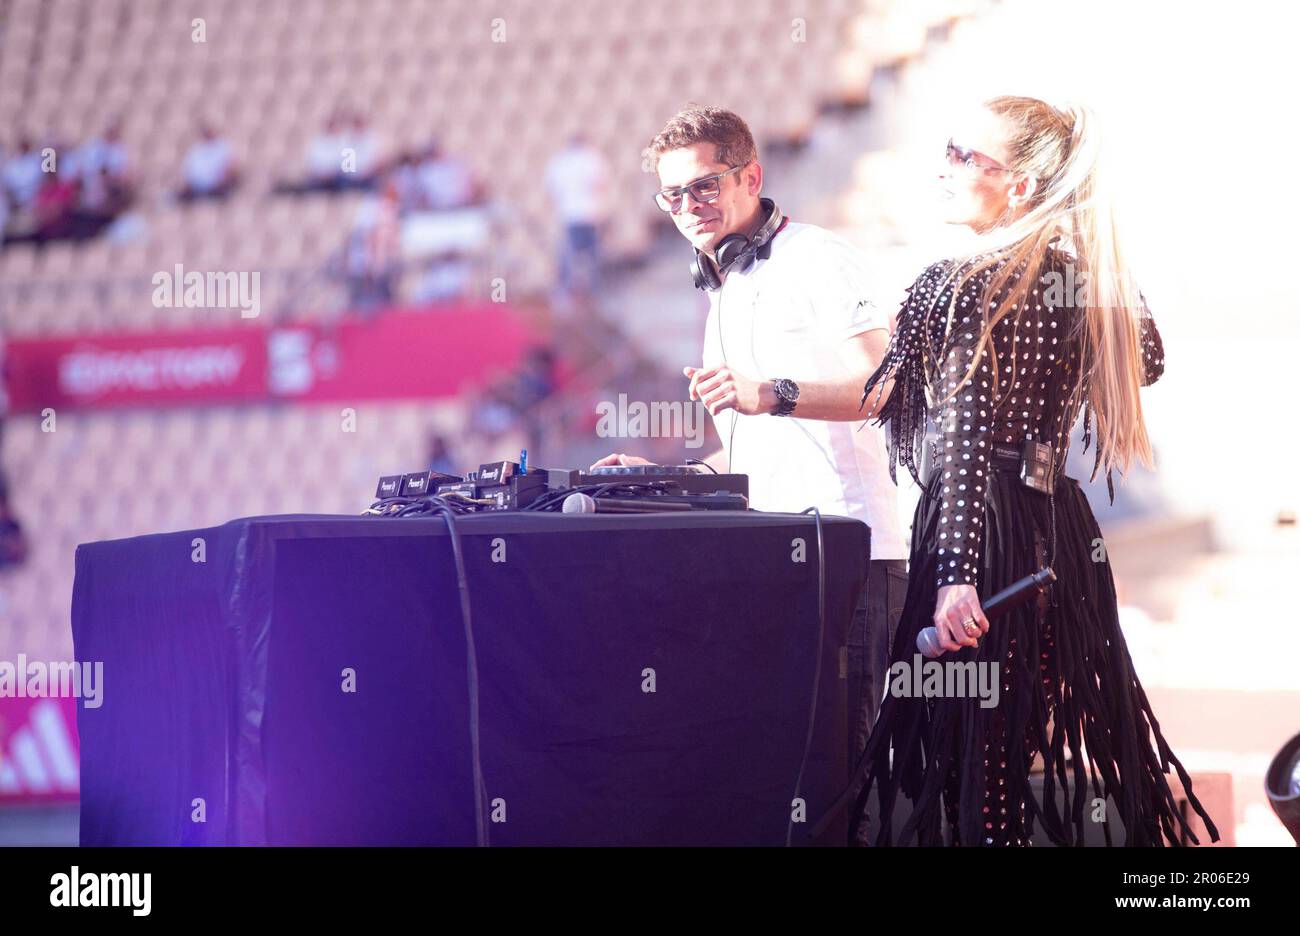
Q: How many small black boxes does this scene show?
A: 3